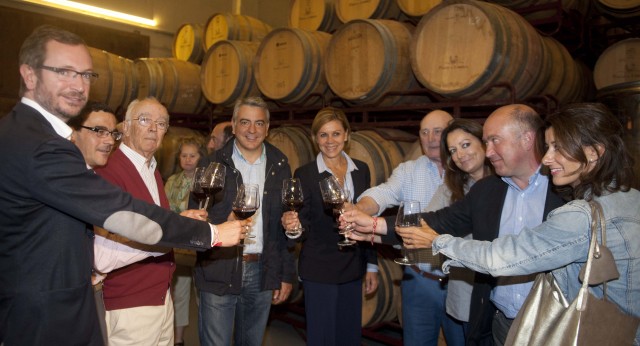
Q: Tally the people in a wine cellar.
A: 11